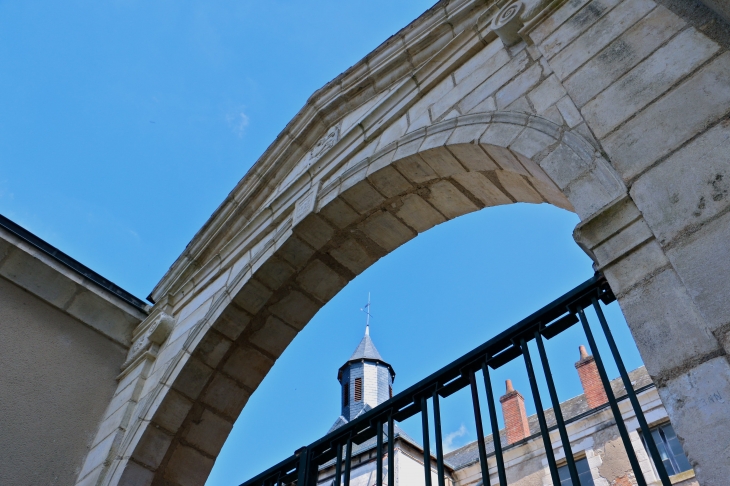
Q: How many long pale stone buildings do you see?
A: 1